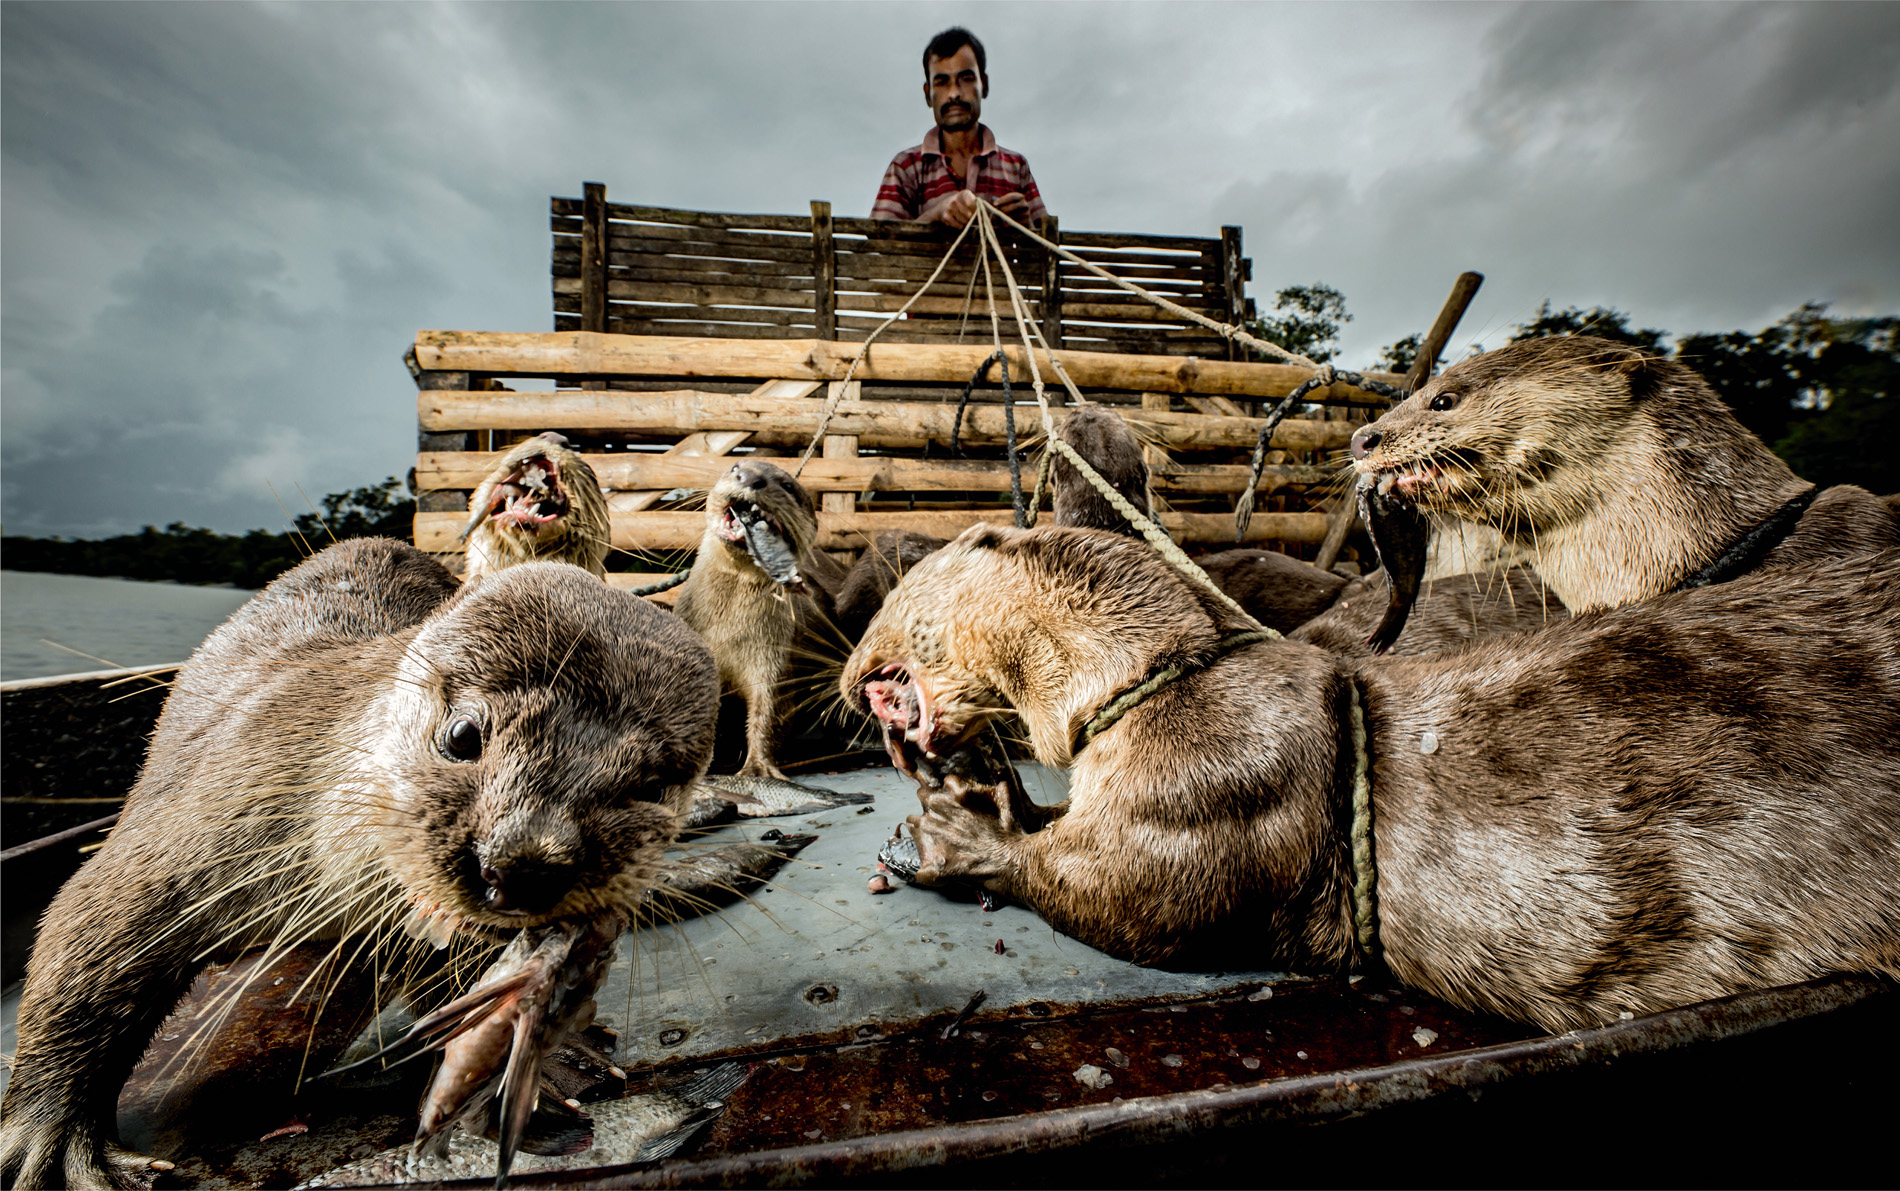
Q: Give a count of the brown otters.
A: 6